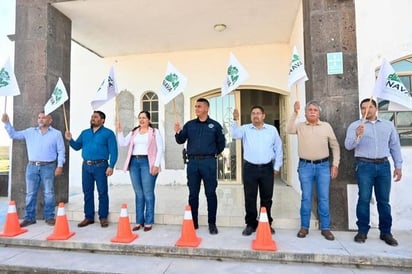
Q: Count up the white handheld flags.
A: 7